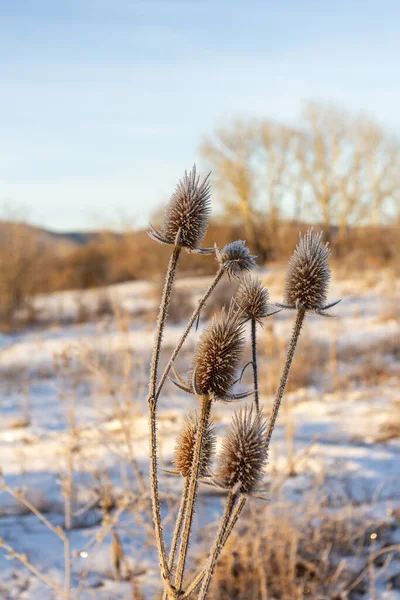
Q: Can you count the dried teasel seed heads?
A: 7